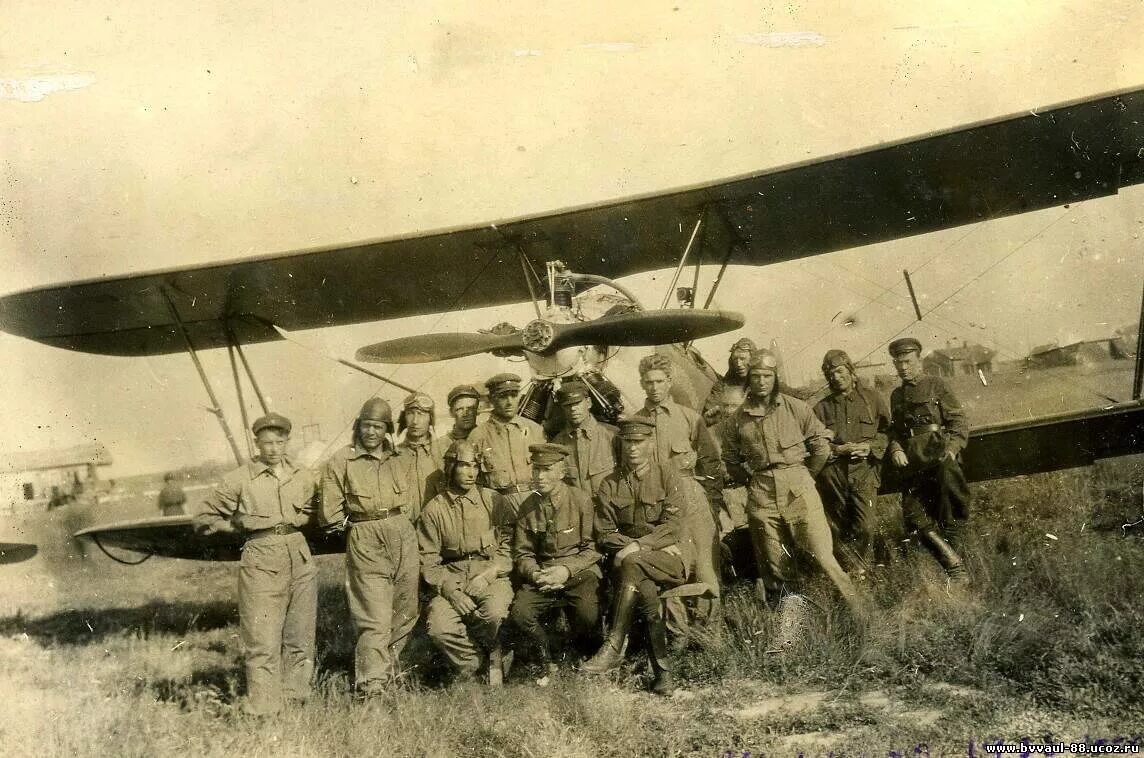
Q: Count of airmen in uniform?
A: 14